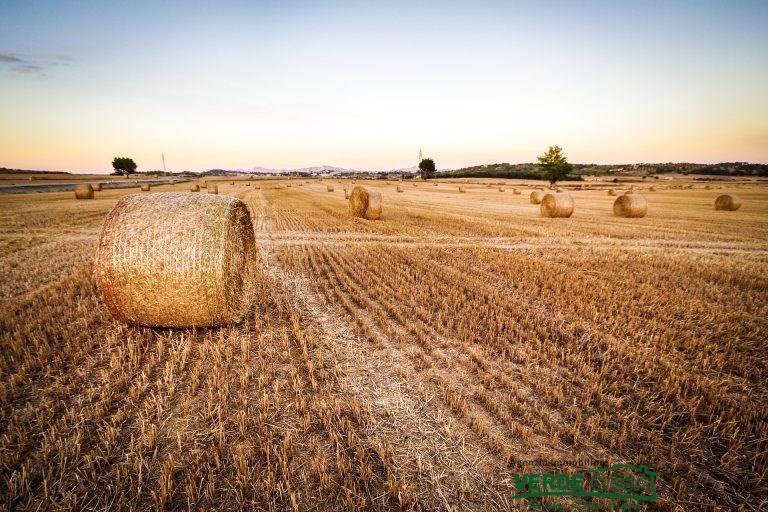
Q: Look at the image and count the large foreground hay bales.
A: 1